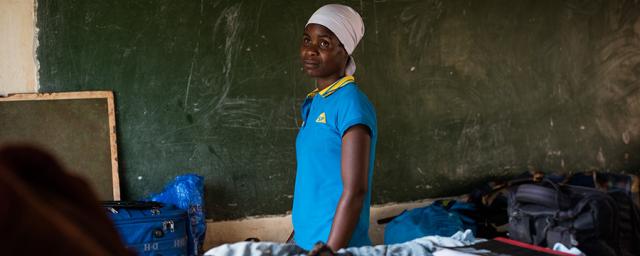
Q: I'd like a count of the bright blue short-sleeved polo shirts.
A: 1